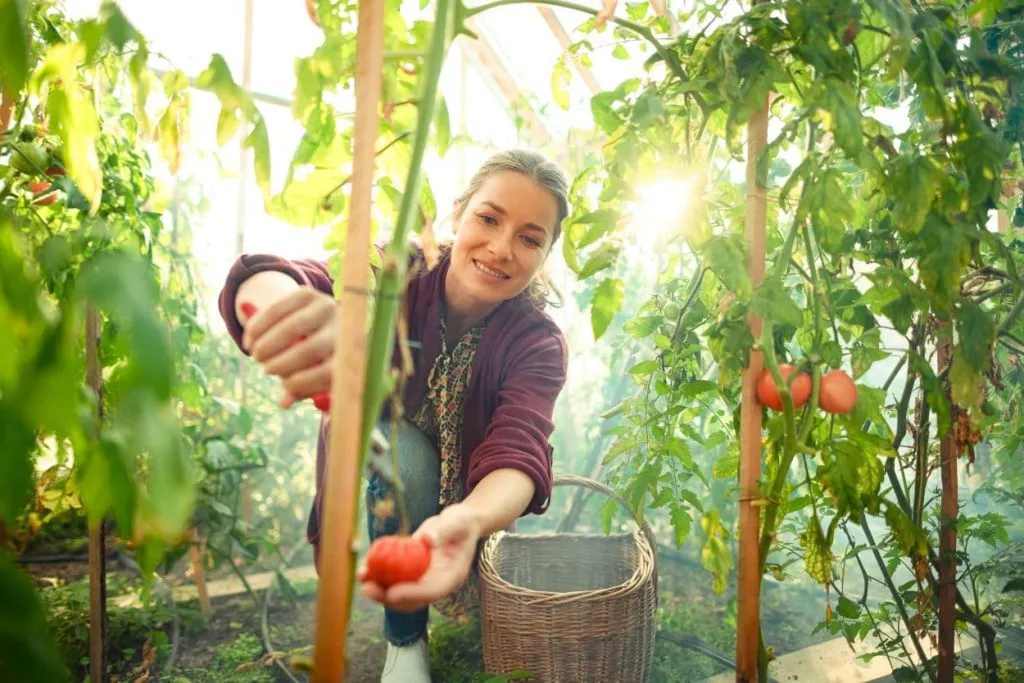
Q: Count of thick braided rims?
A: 1